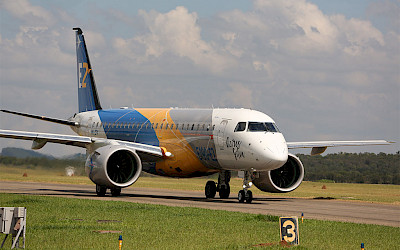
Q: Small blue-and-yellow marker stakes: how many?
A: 3